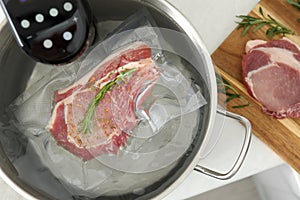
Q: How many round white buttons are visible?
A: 6